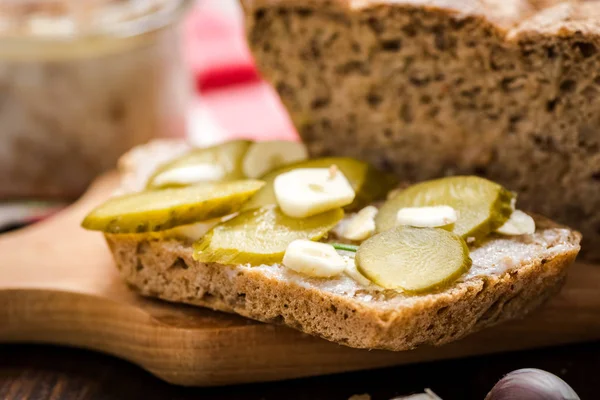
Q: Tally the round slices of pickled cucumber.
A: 6